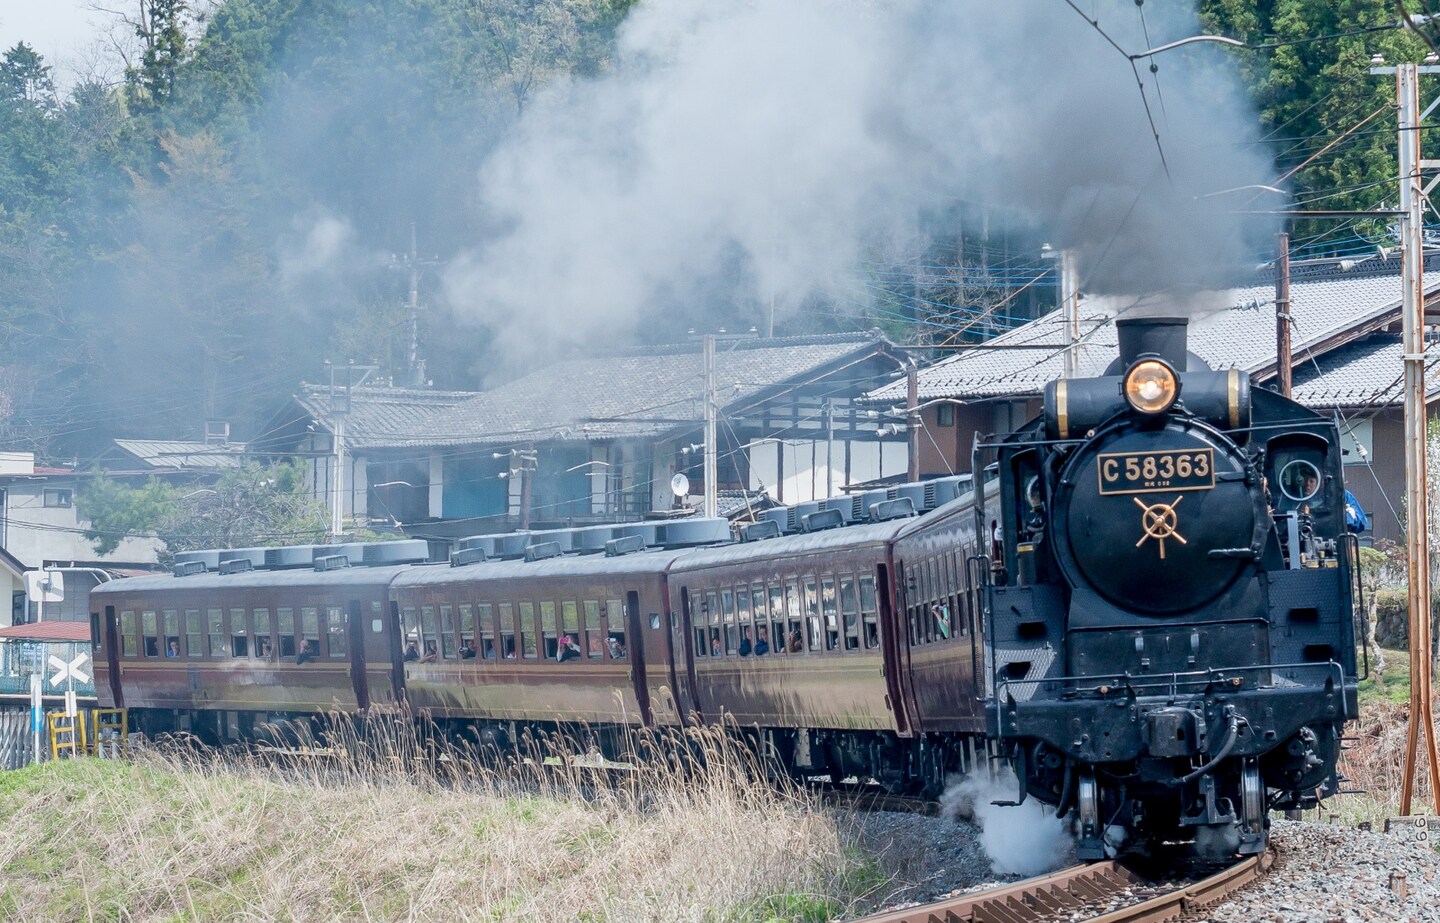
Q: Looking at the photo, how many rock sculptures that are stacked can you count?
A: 0